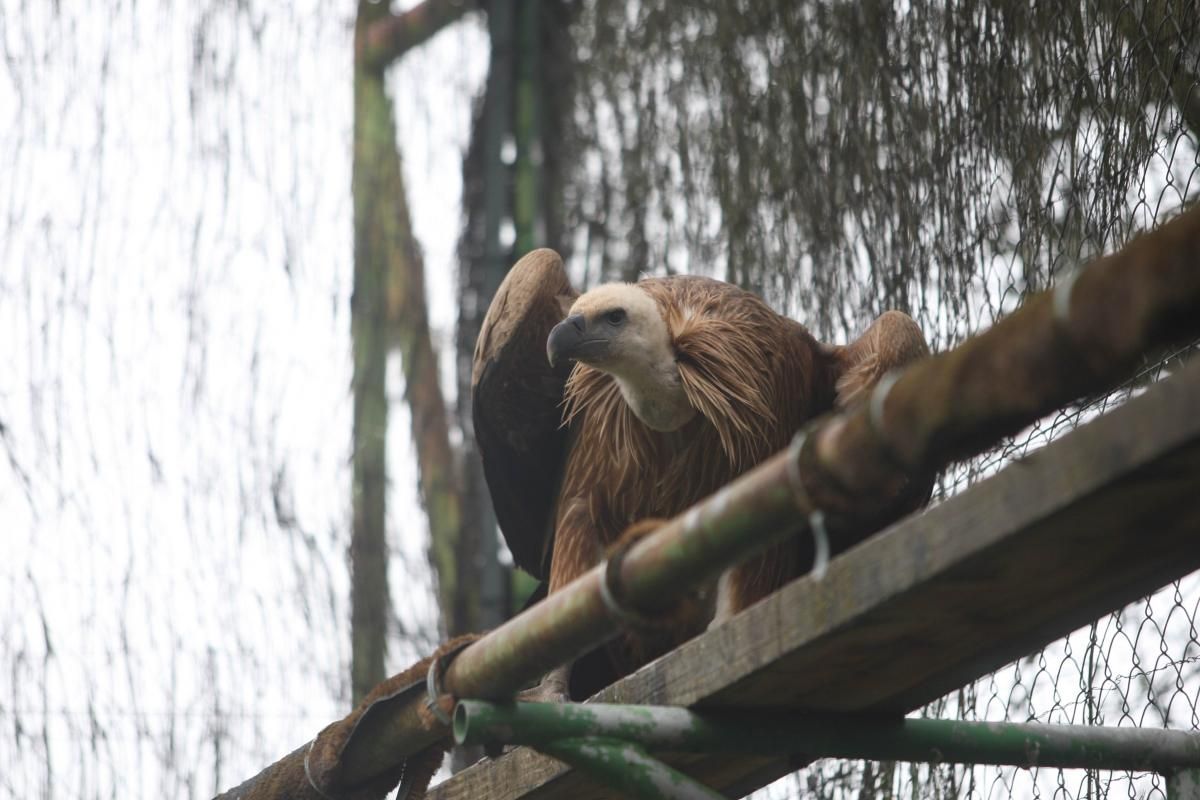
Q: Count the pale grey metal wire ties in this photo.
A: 6